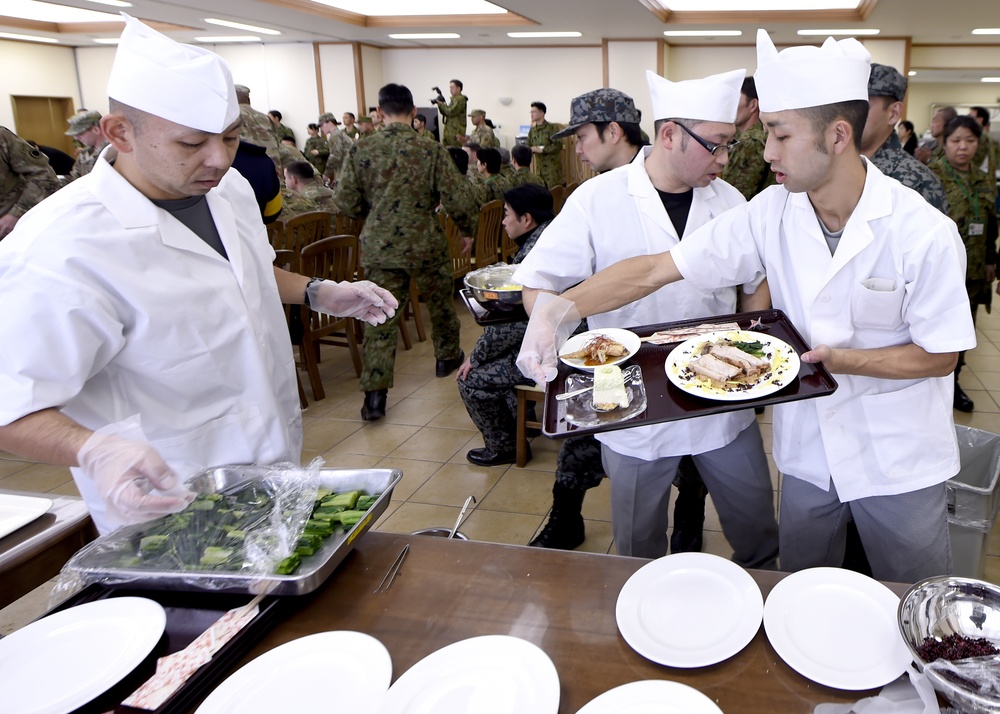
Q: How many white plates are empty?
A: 6